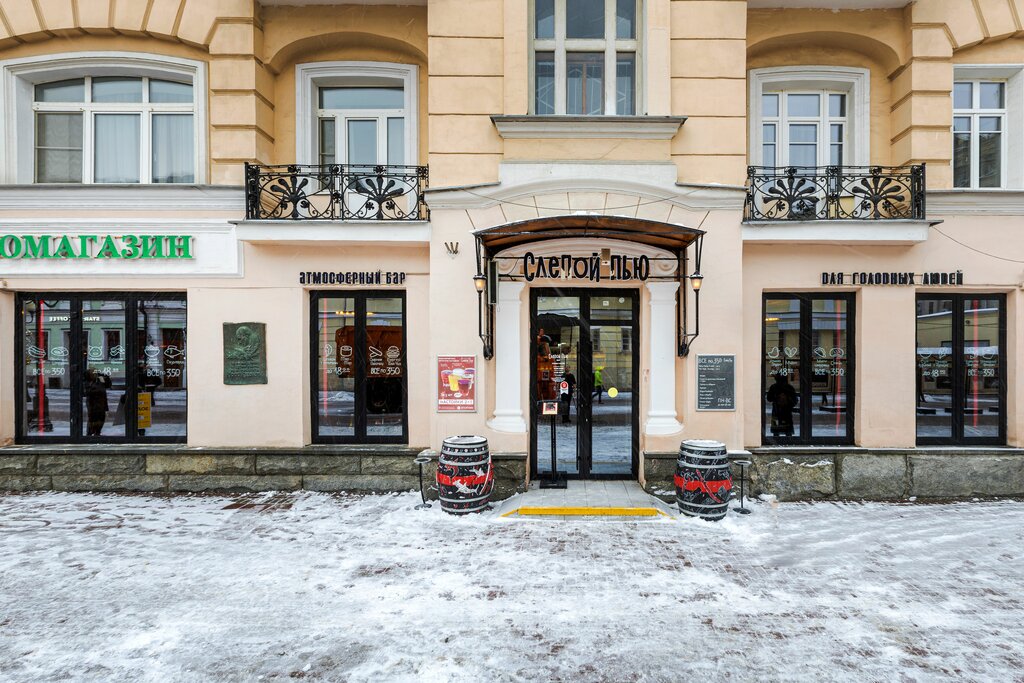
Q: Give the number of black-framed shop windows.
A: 4